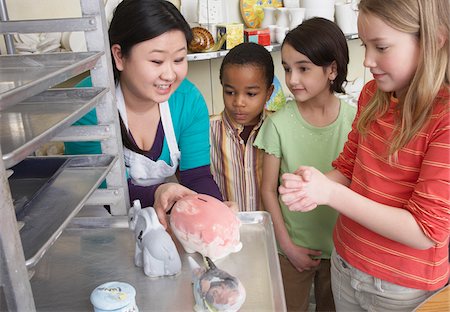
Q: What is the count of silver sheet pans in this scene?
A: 4